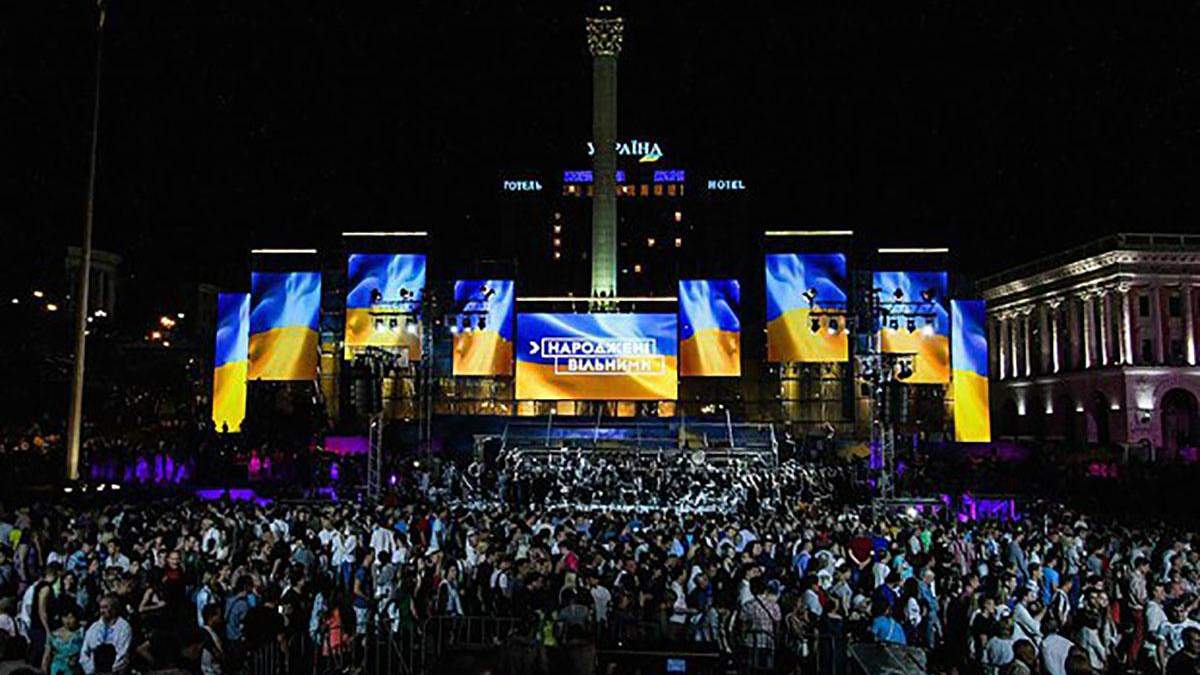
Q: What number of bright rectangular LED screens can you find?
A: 9